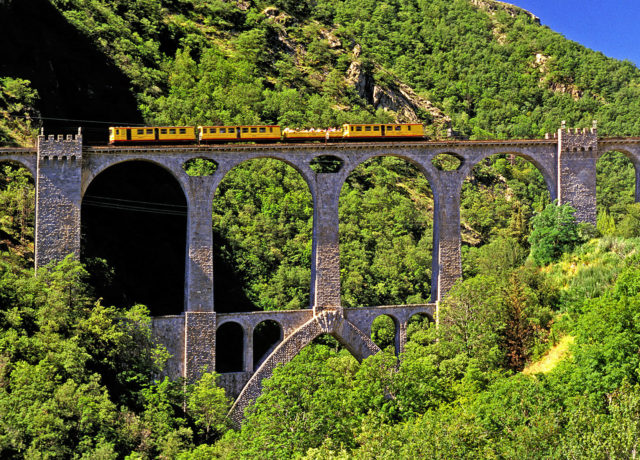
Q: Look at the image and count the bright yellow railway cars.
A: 4